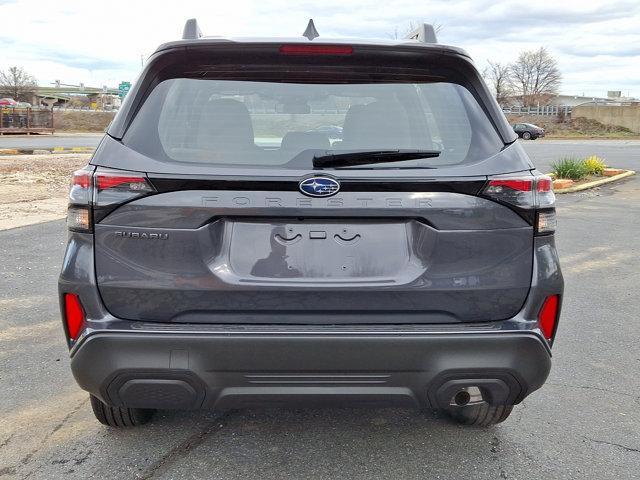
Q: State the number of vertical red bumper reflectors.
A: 2